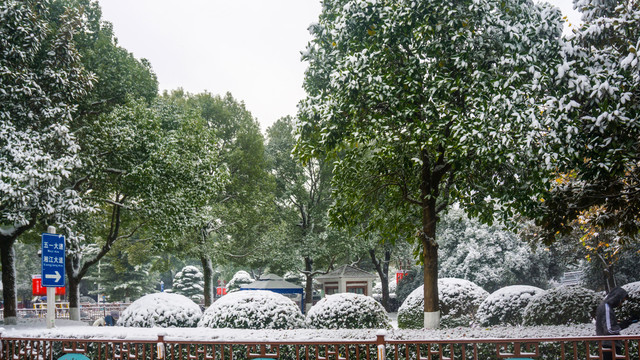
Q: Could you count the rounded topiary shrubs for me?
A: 7